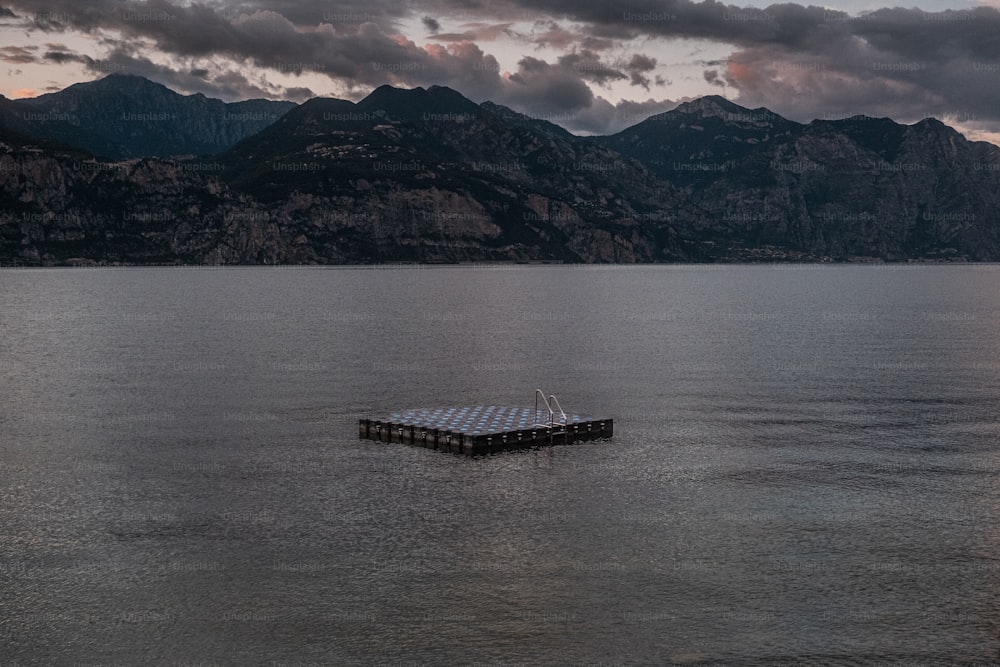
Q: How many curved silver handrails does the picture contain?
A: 2